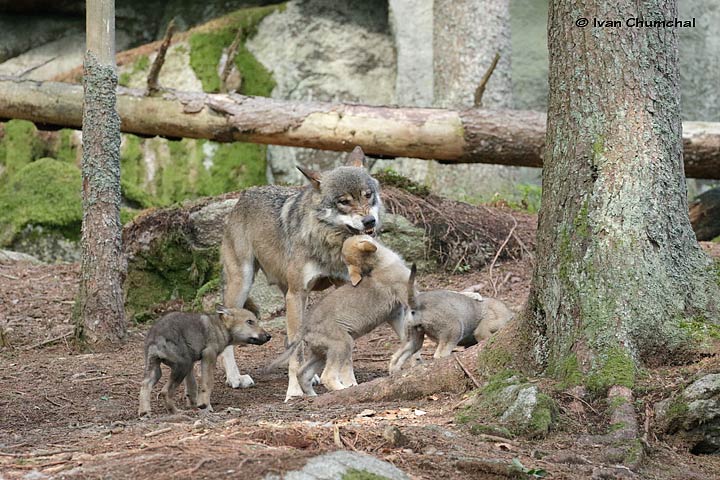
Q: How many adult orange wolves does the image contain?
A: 0